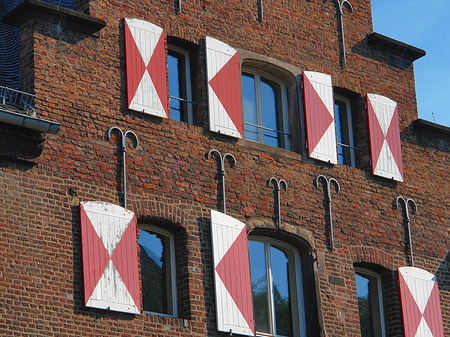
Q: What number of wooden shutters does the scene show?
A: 7